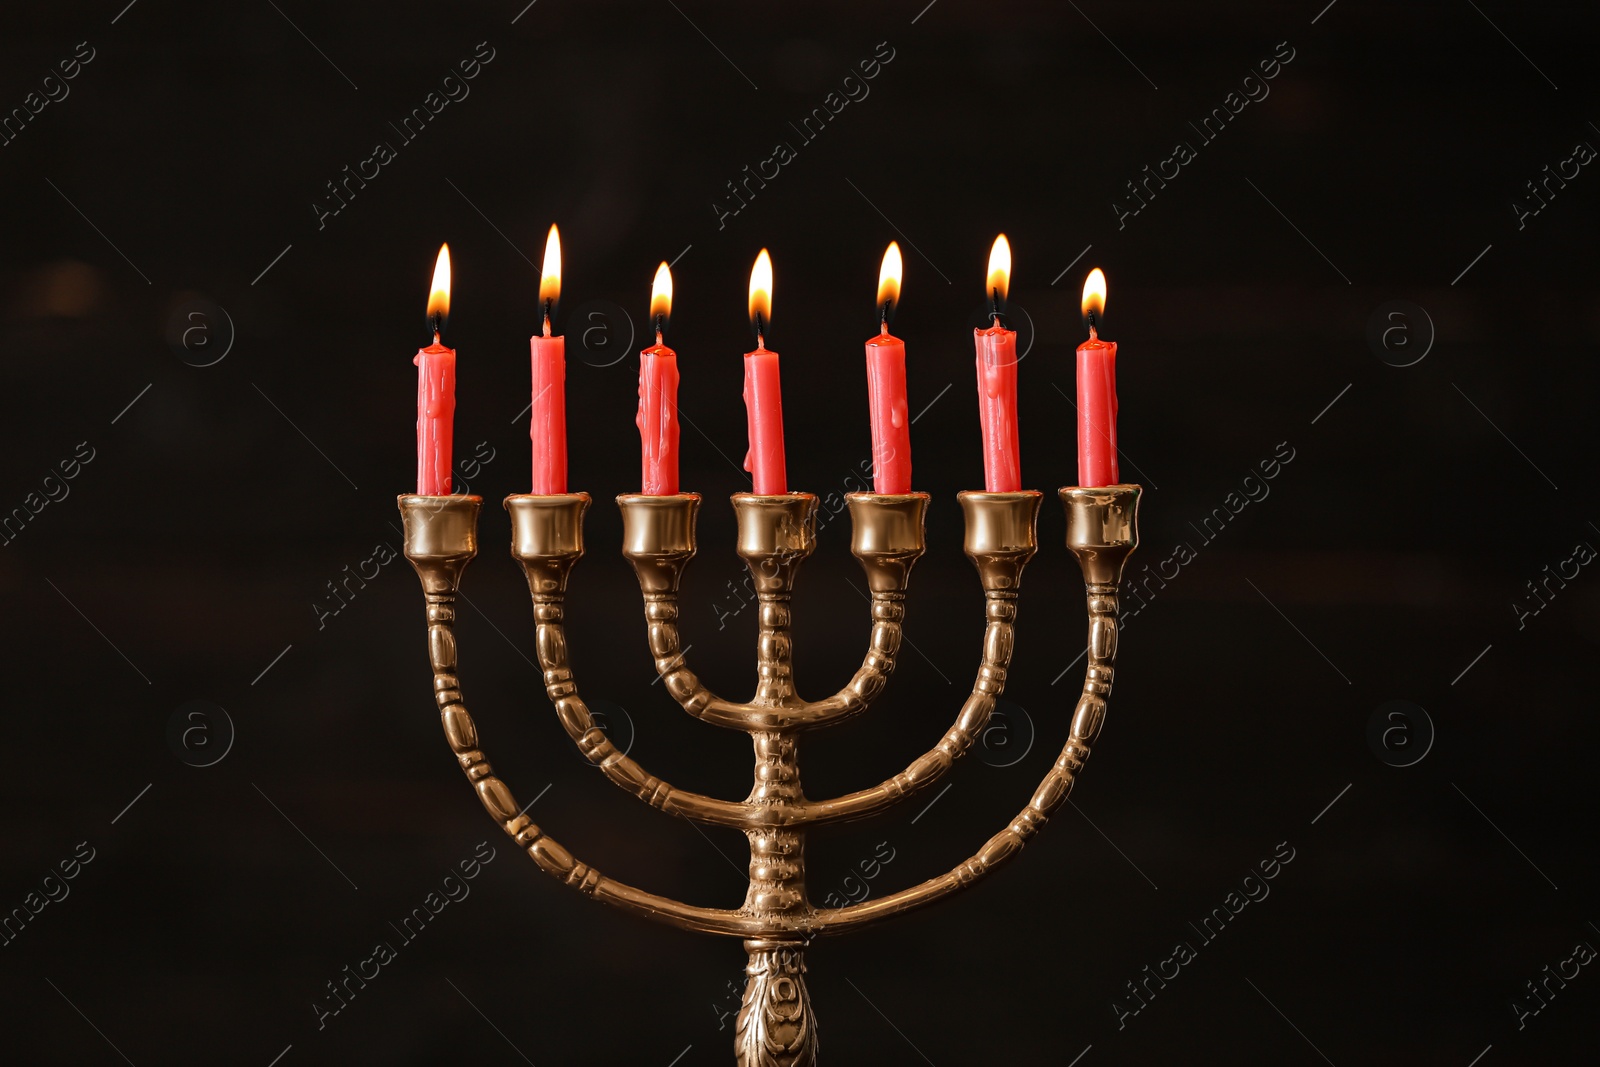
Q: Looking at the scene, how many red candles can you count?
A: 7